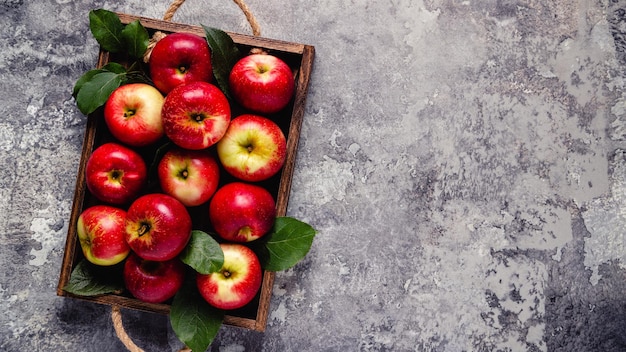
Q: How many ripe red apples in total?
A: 12